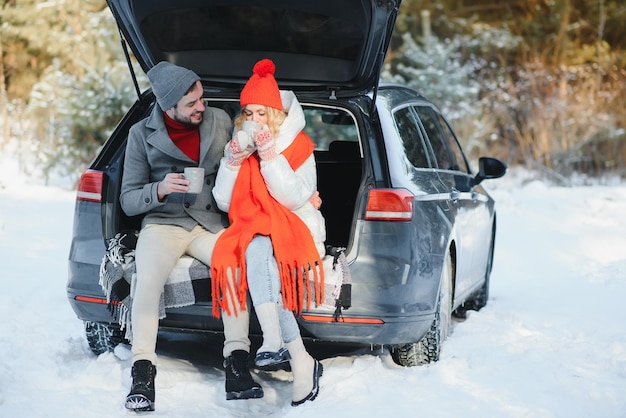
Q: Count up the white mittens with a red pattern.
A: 2